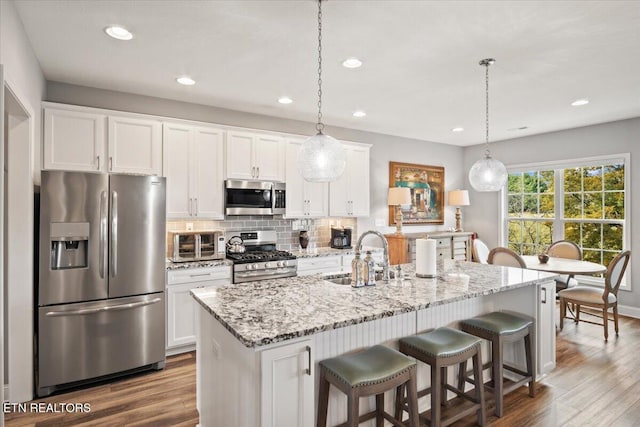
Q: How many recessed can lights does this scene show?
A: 7